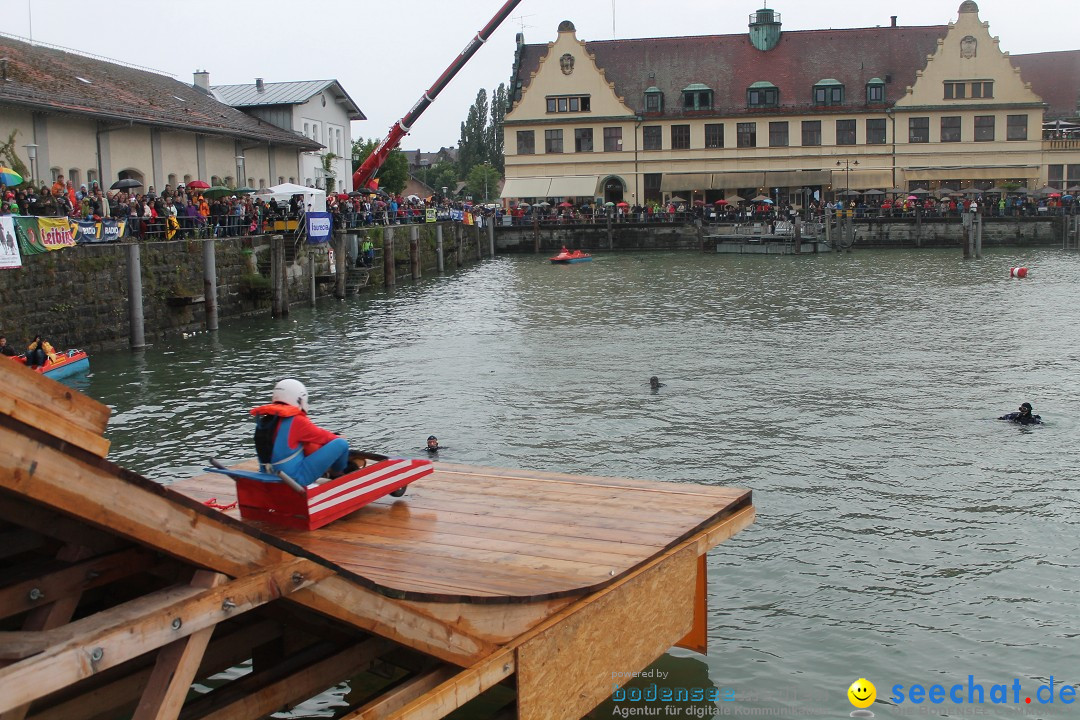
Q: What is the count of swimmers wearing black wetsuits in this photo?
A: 3